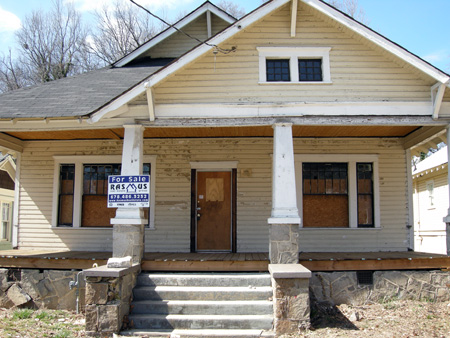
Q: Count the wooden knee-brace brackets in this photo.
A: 4